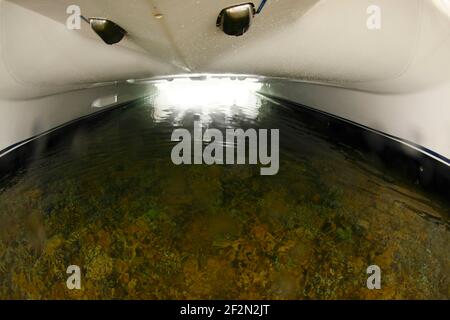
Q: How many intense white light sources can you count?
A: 1